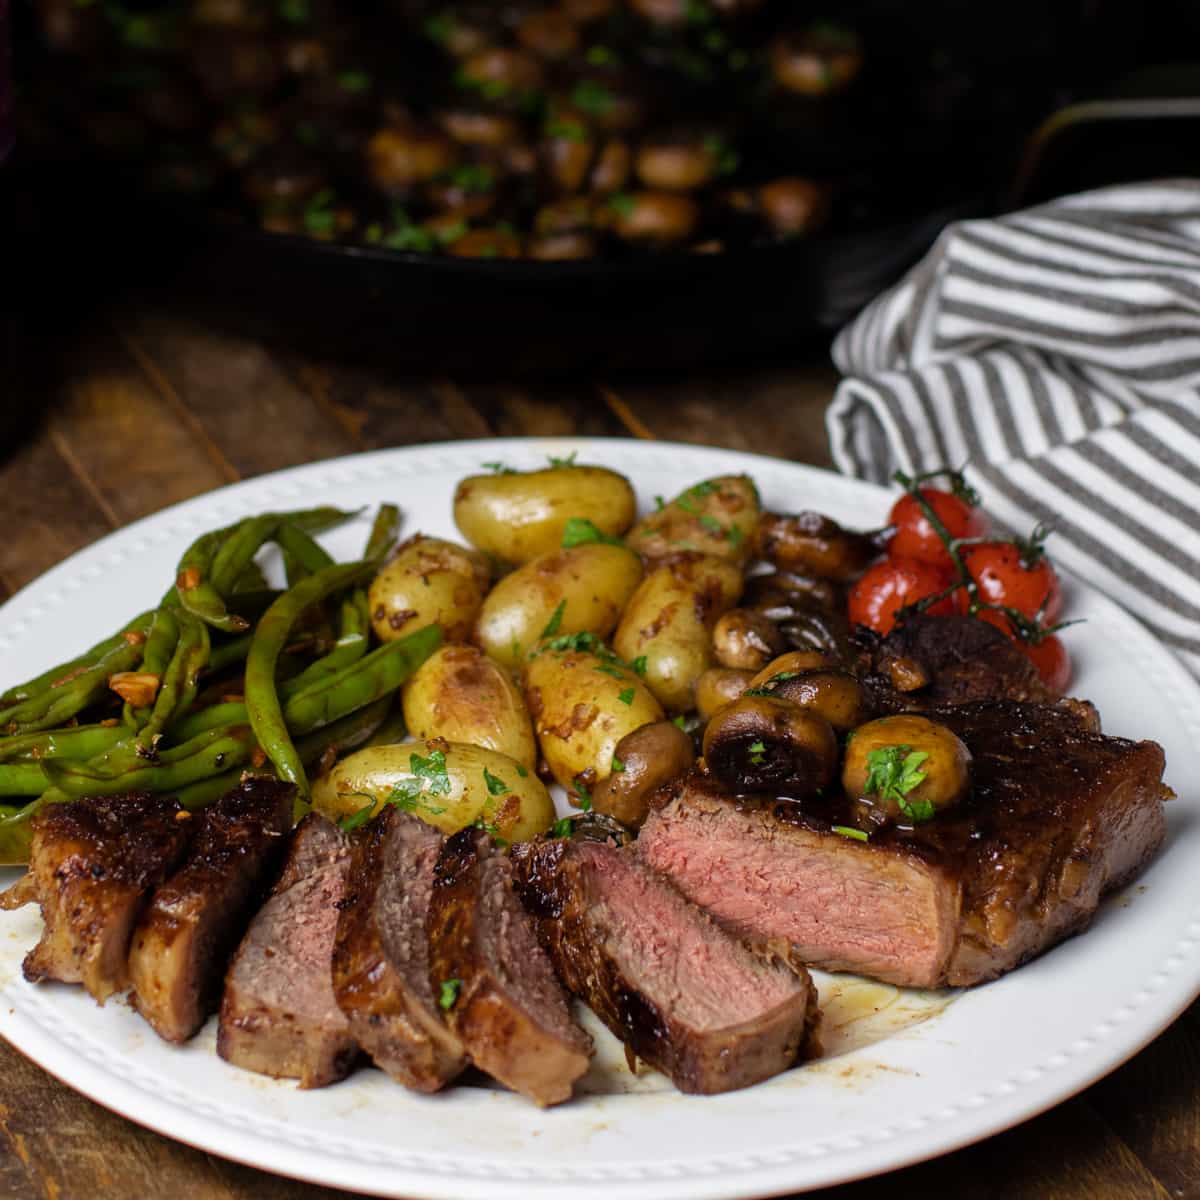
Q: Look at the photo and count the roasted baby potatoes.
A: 8